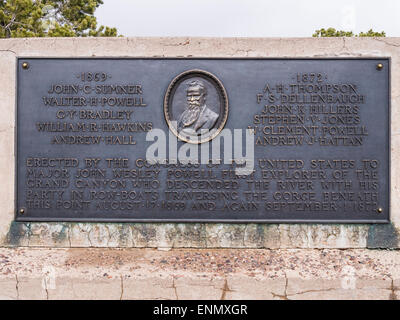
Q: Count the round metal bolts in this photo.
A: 4